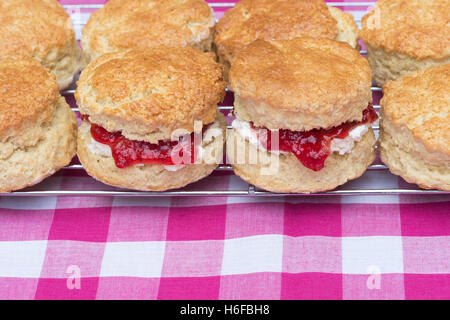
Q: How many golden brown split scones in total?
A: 2